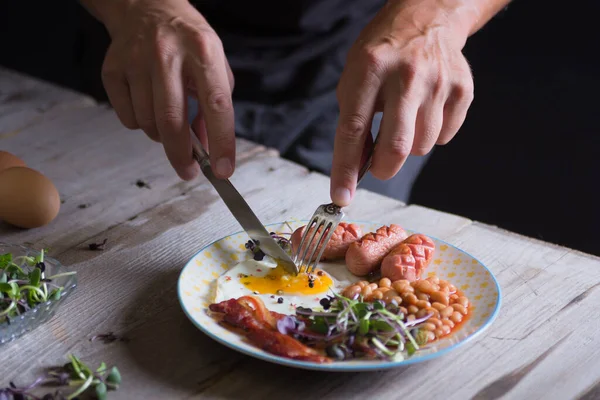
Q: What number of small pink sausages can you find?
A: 3